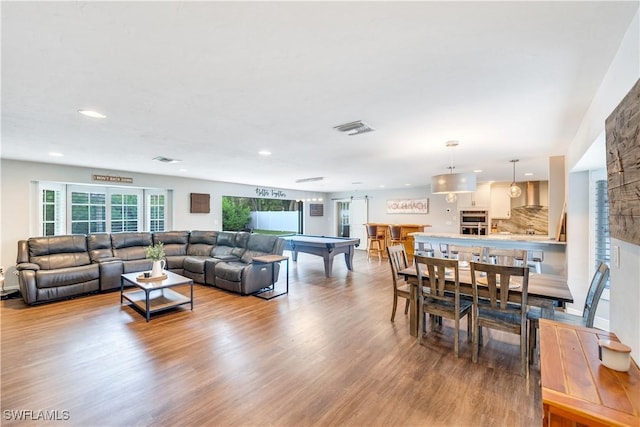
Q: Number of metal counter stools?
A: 4